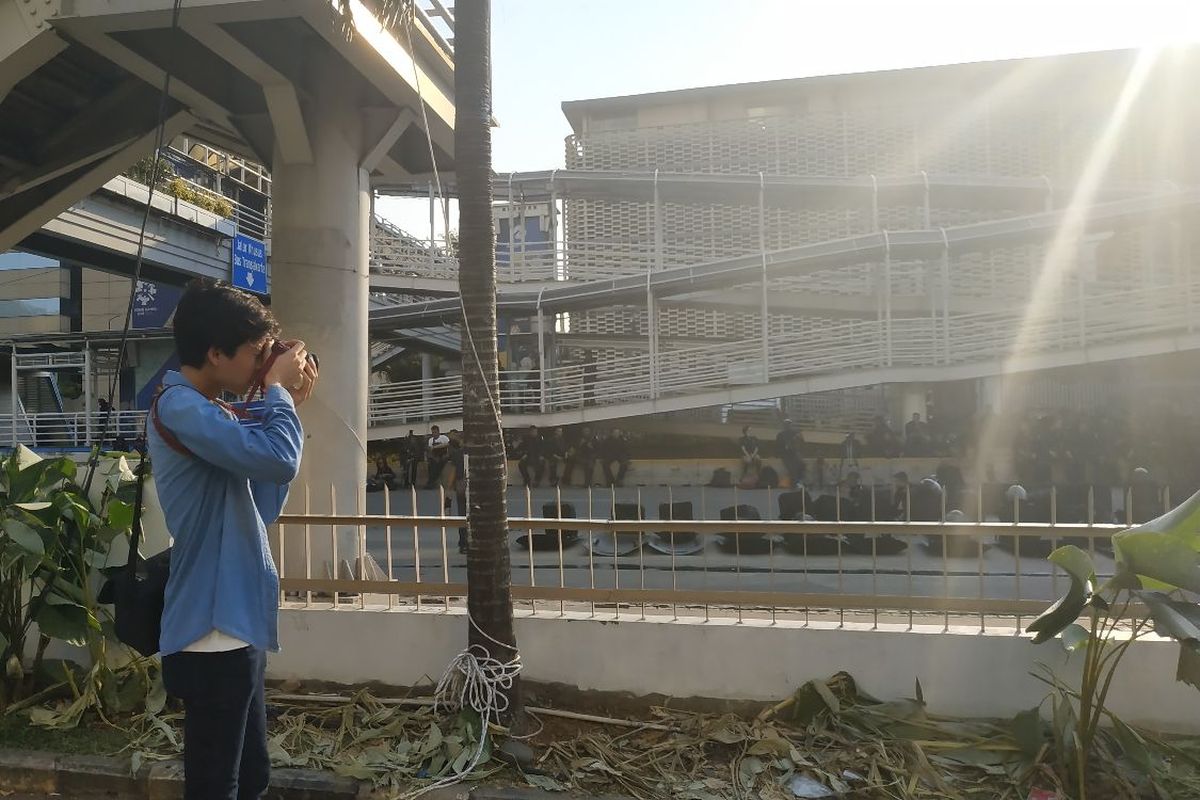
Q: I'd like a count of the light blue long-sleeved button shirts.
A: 1